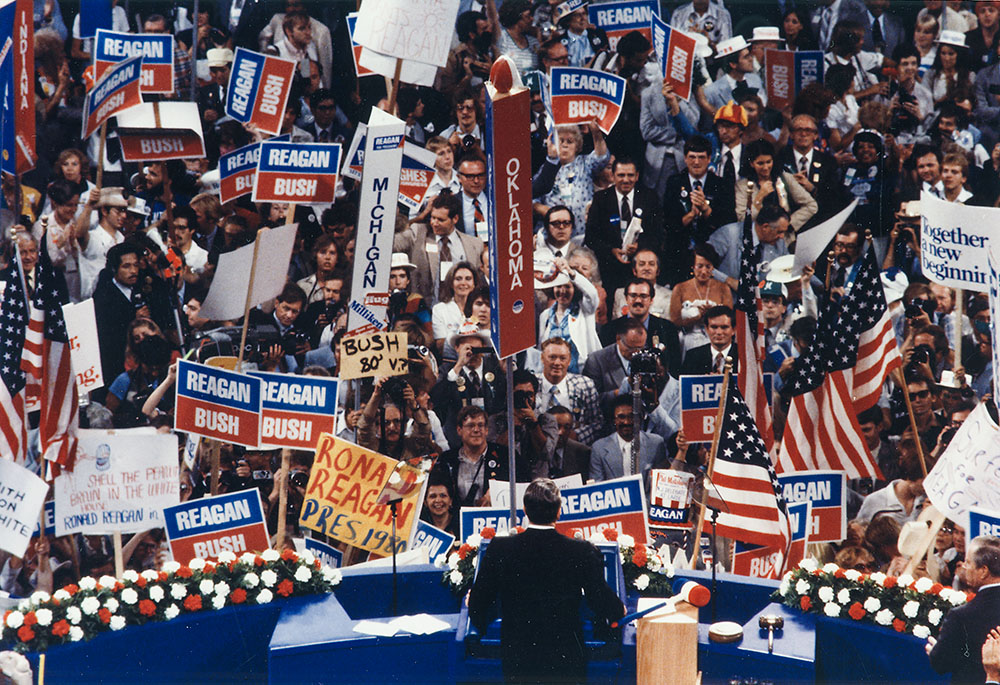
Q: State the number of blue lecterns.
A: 1